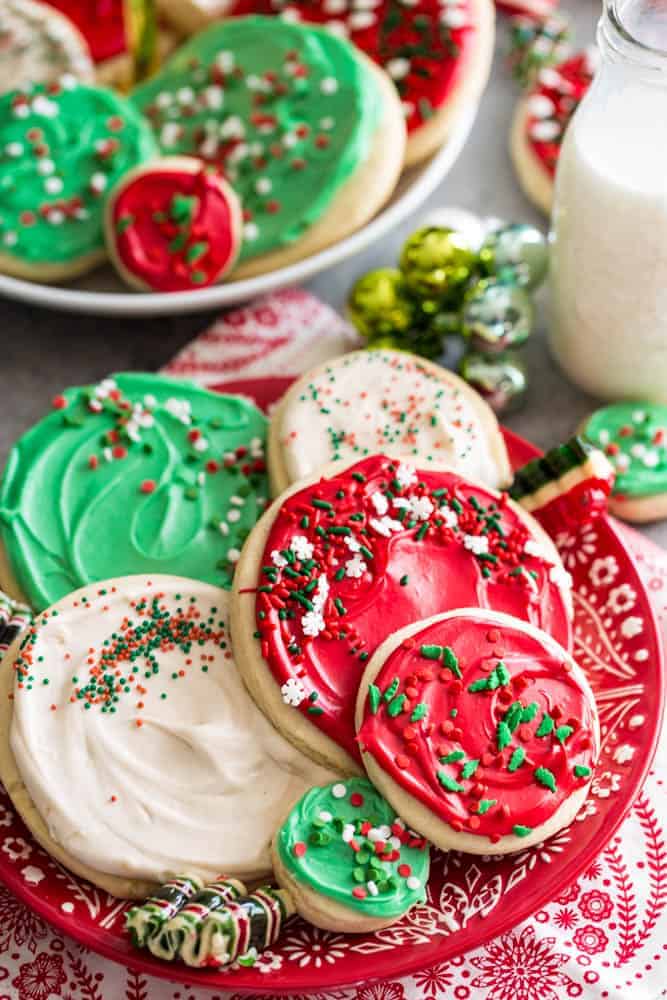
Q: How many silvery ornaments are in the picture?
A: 3